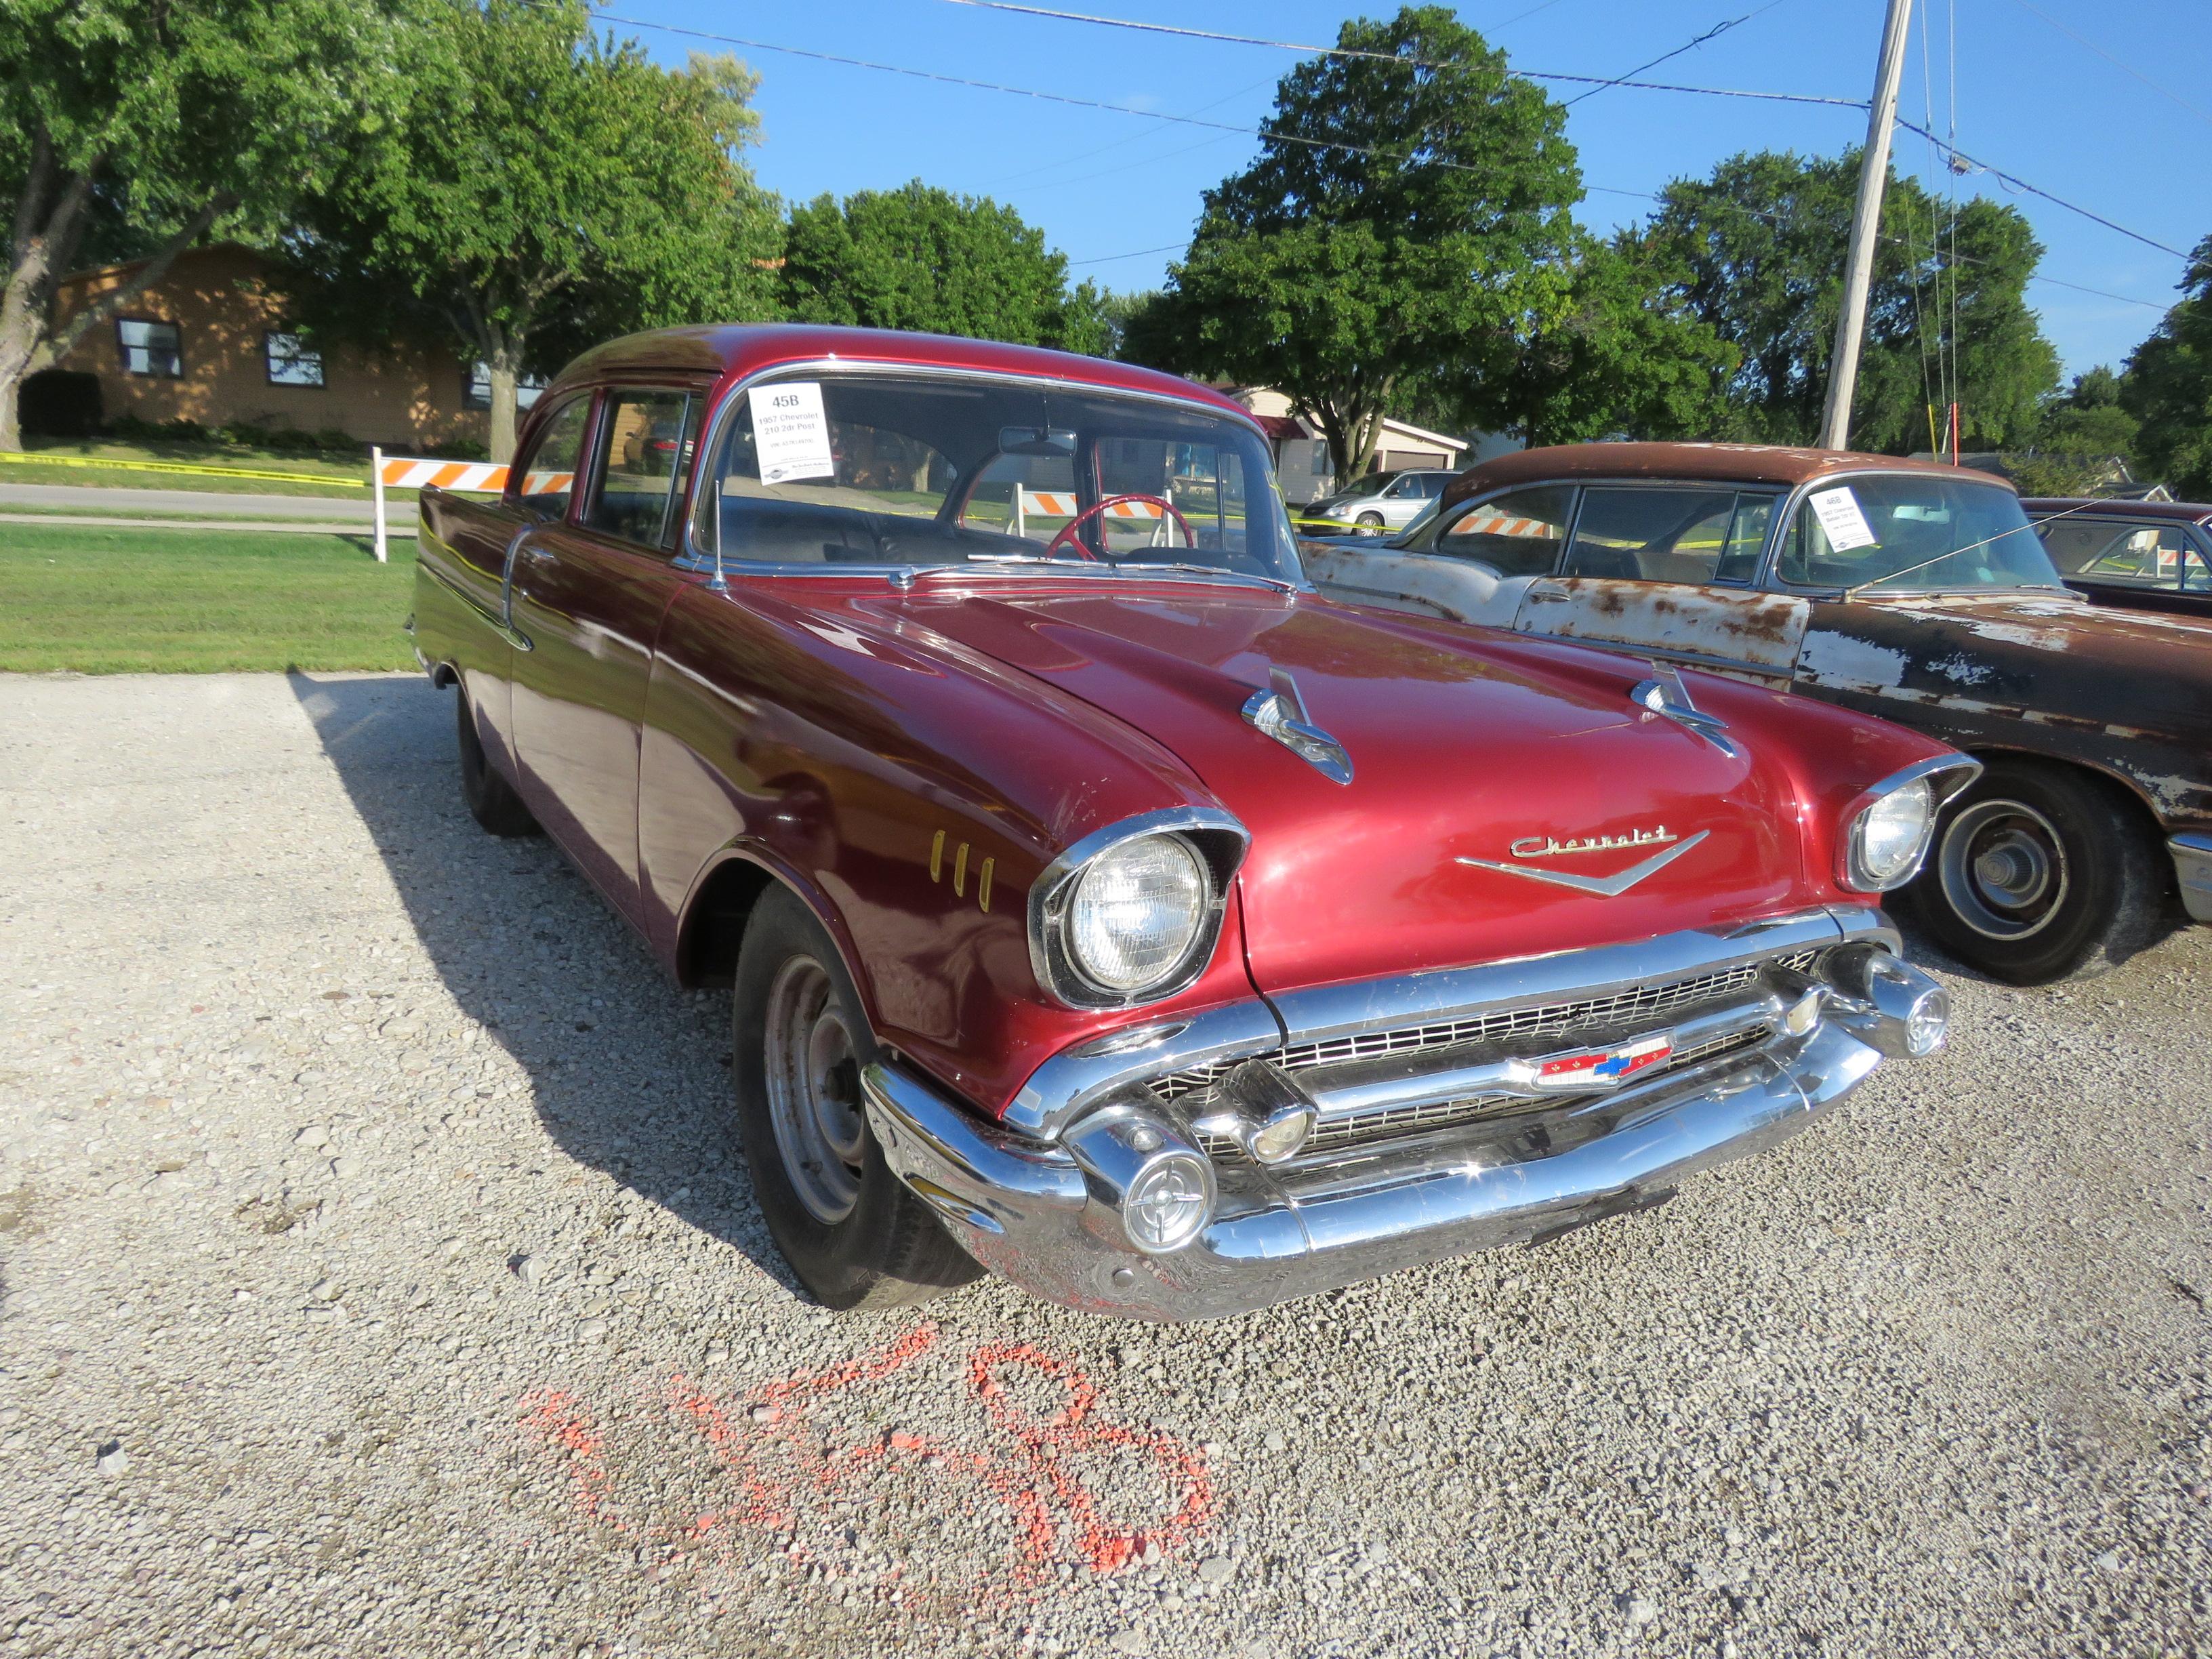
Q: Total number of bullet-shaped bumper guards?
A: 2